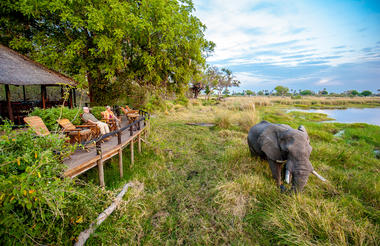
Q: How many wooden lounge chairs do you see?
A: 6